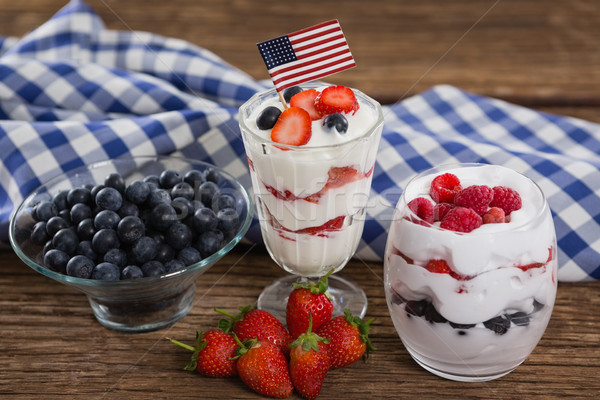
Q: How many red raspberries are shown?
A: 7